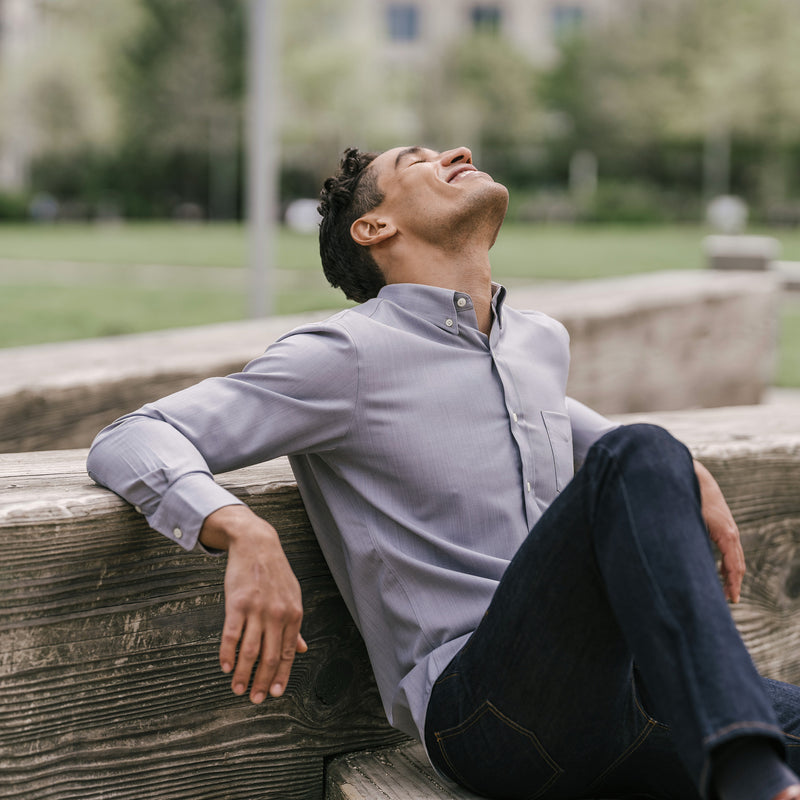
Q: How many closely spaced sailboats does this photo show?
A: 0